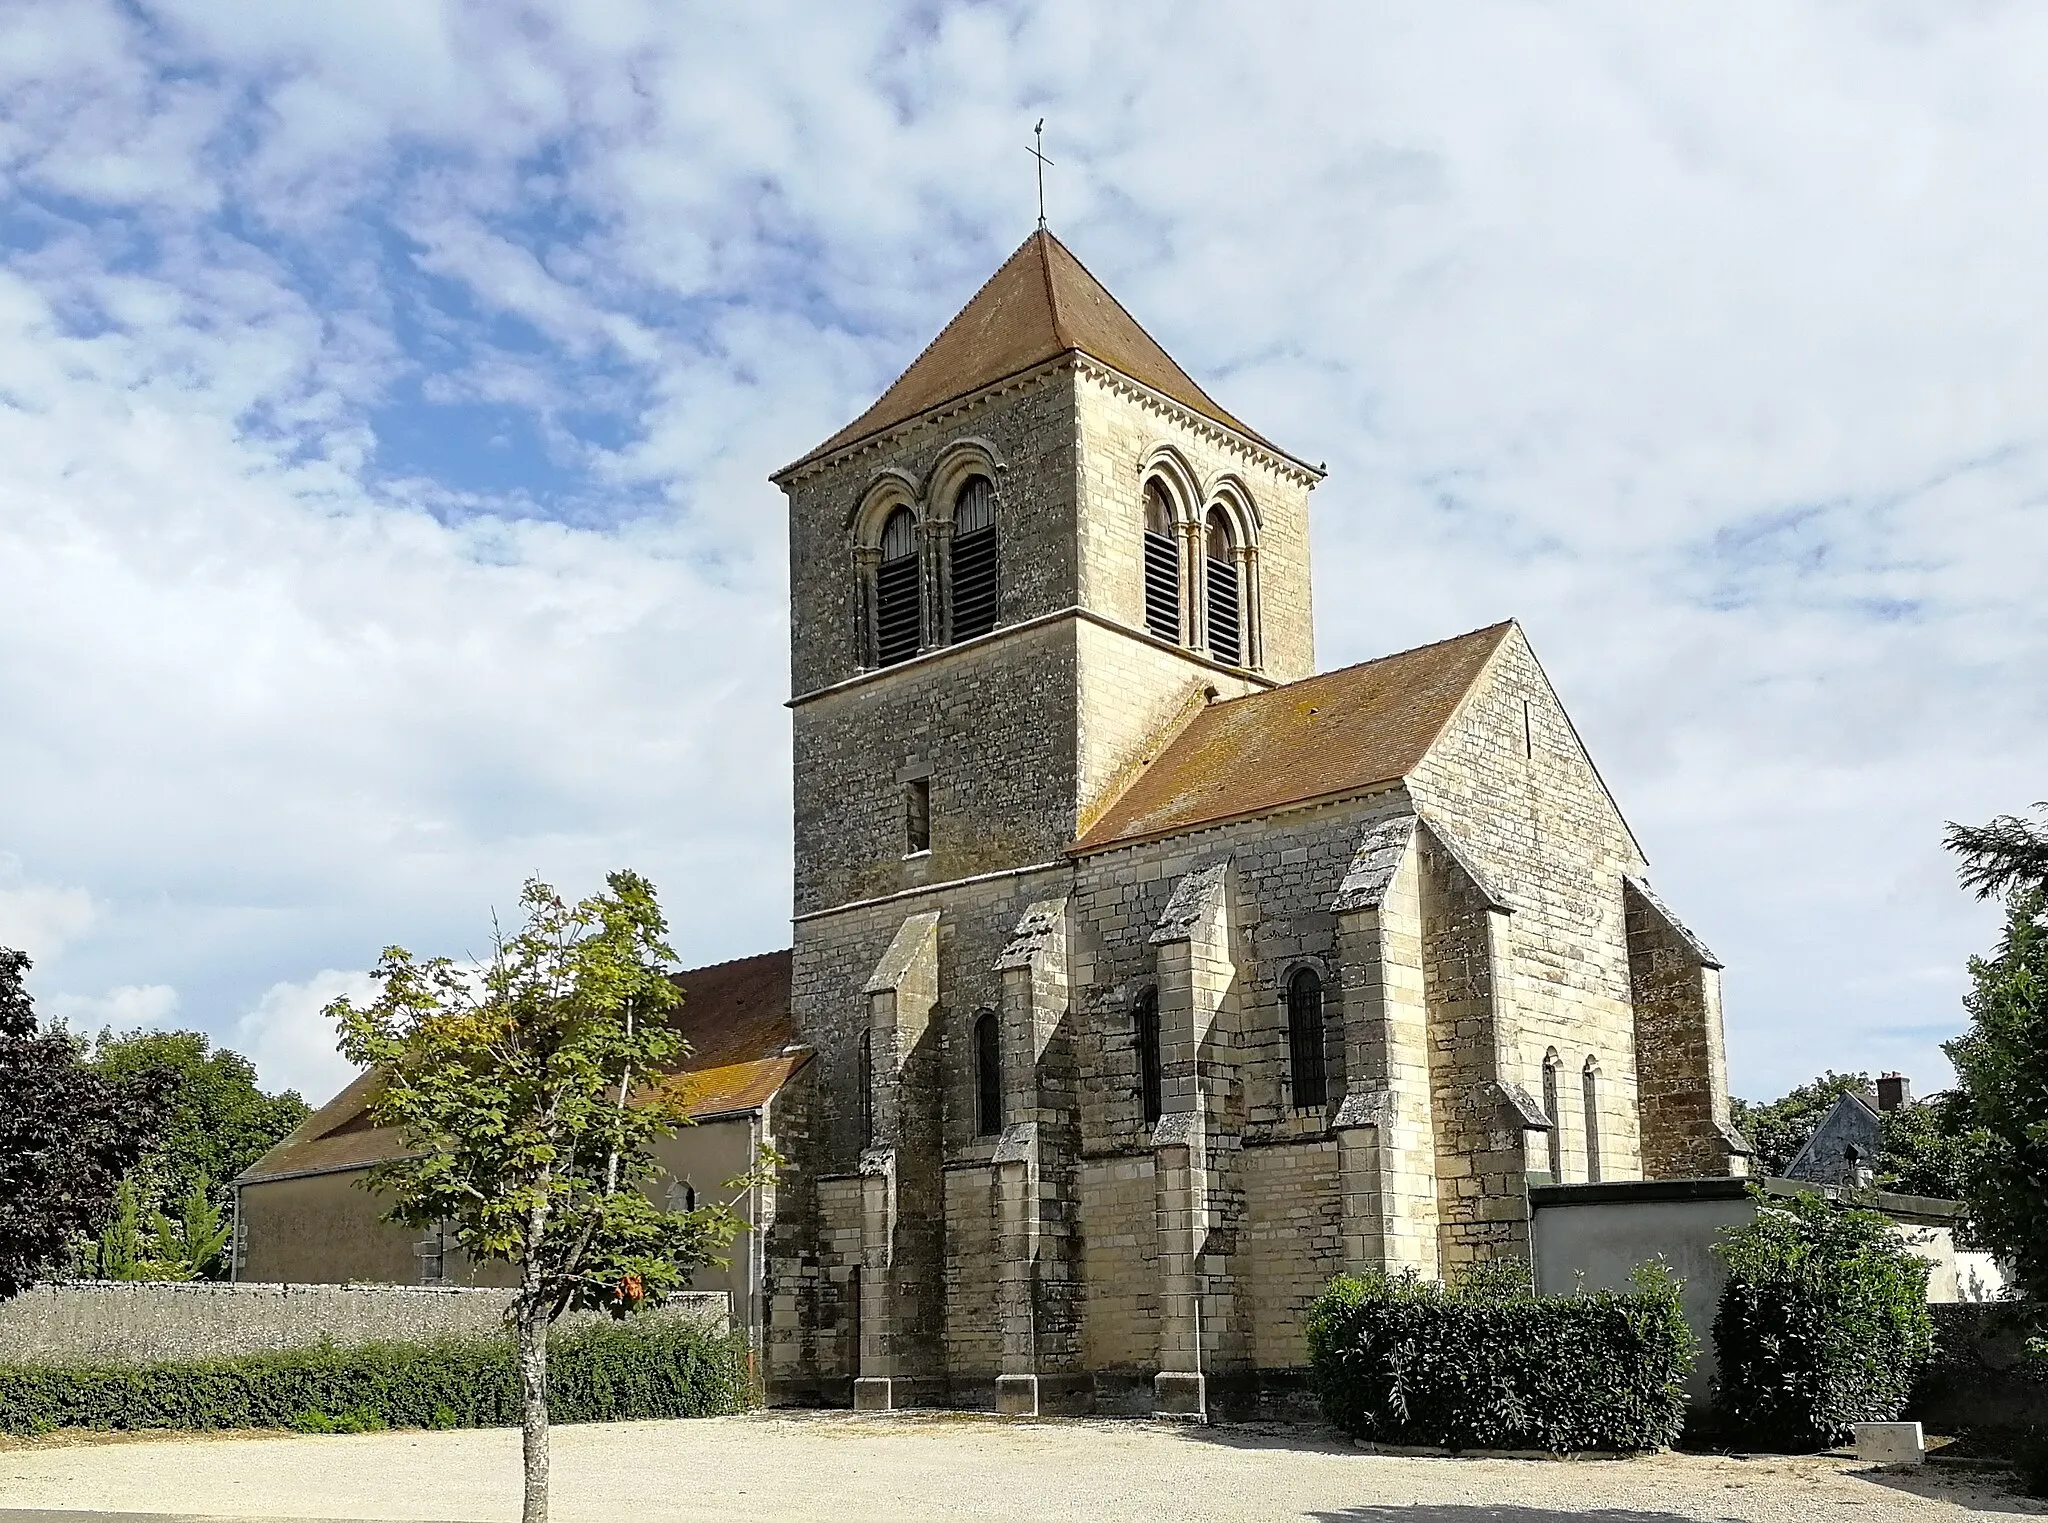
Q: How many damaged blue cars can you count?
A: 0